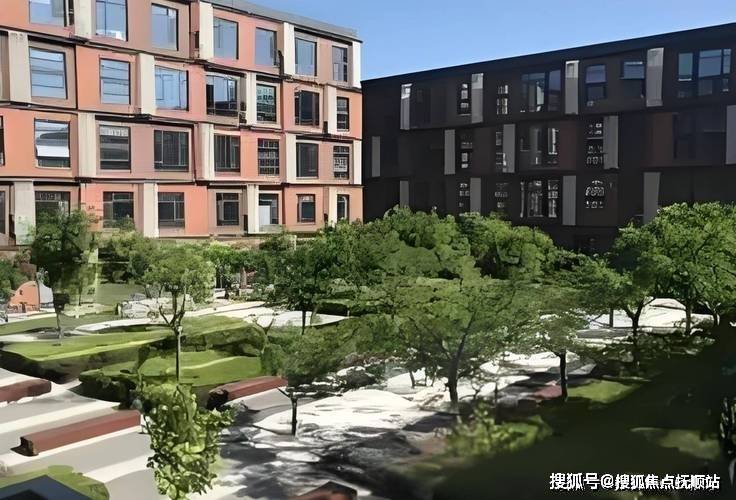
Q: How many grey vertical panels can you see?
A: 13